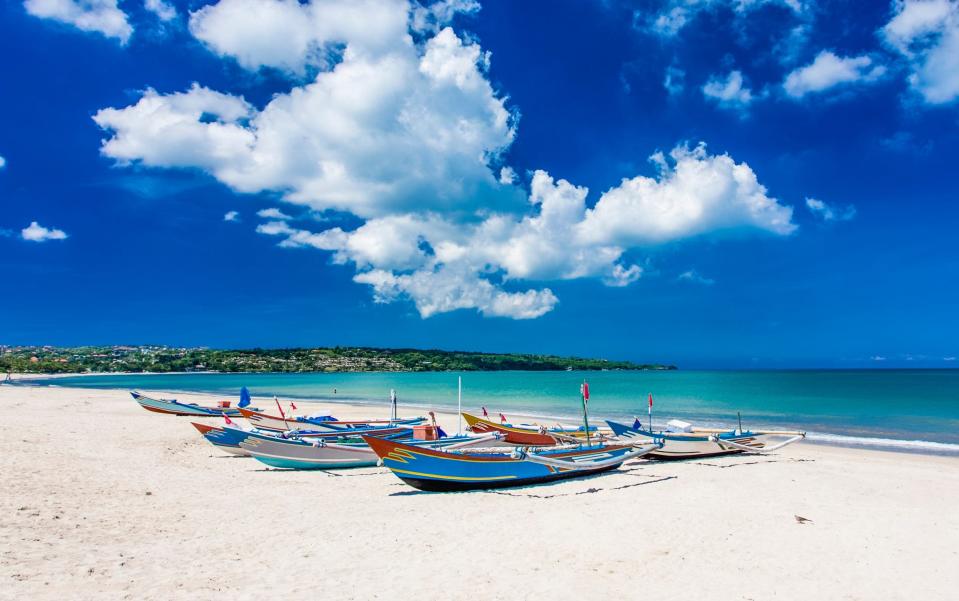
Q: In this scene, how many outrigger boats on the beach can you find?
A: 7